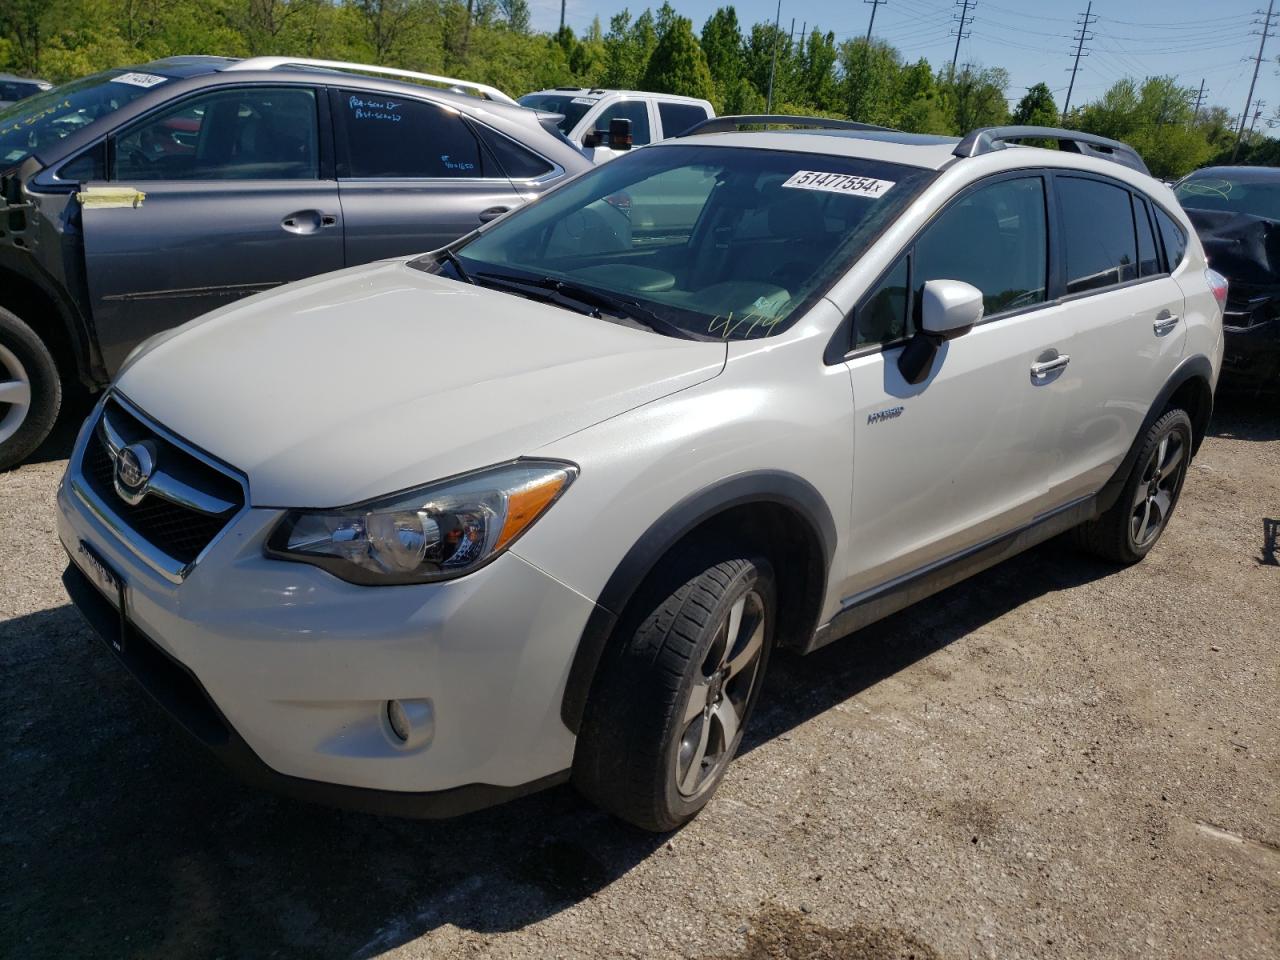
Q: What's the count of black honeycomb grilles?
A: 1